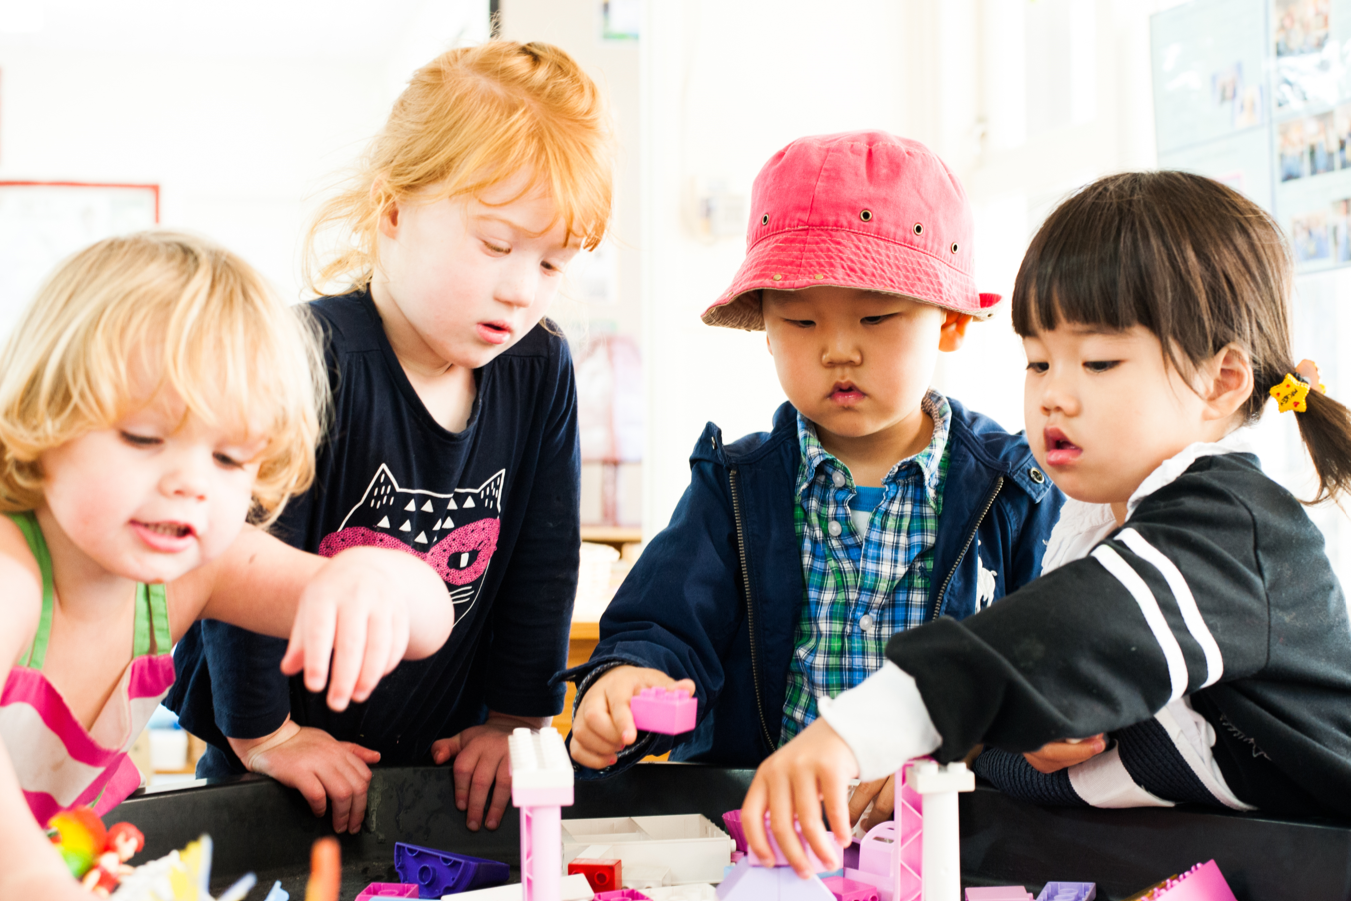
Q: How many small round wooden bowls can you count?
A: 0